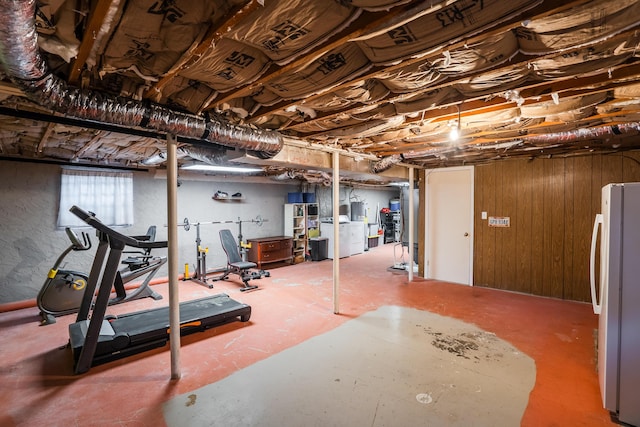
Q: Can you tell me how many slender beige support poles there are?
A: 3